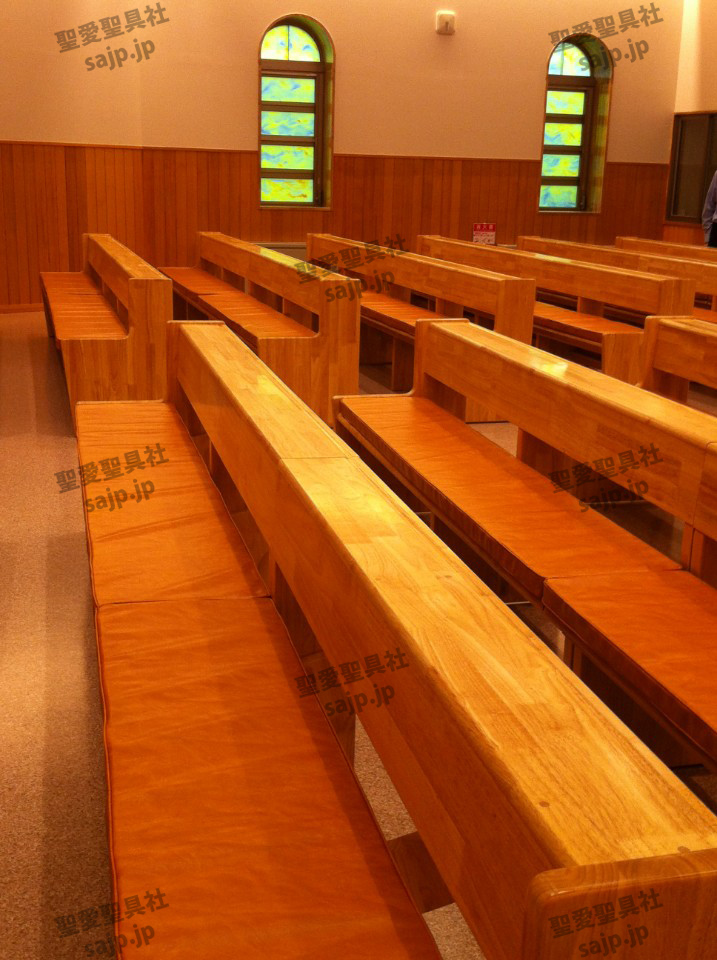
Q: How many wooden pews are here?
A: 9